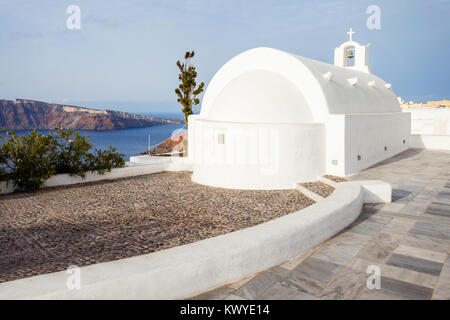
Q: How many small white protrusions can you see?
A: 4